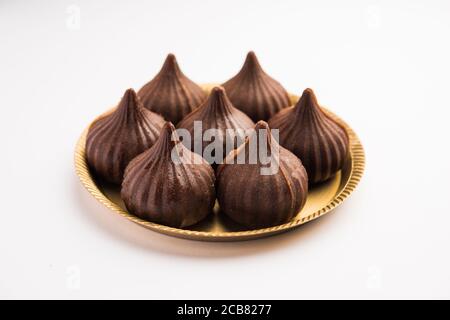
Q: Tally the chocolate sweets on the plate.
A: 7